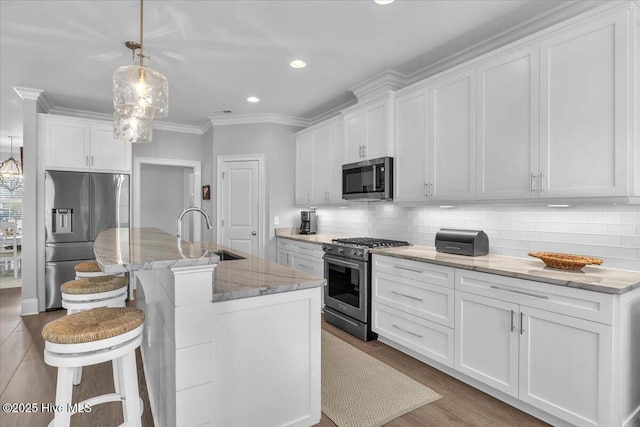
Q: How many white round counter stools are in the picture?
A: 3